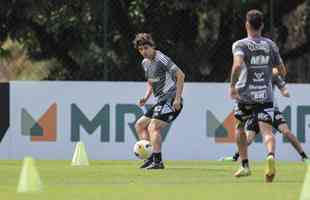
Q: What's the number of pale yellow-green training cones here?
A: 3